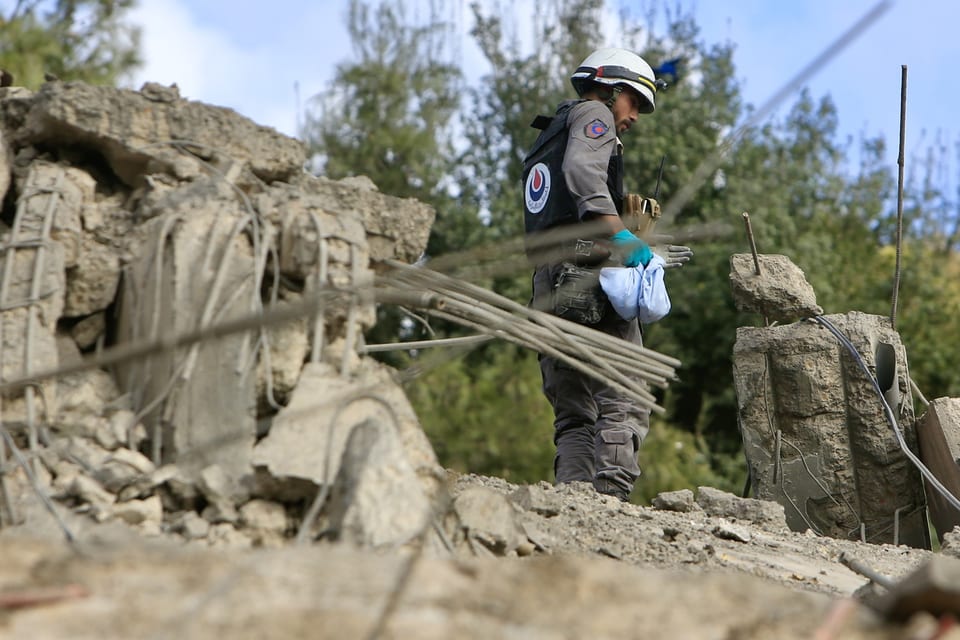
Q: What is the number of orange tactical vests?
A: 0